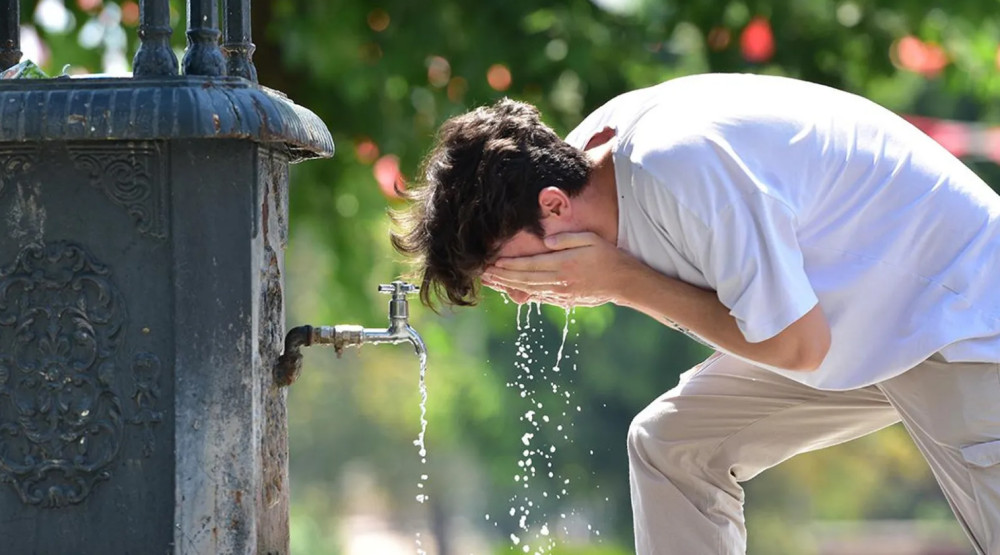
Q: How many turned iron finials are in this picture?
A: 4